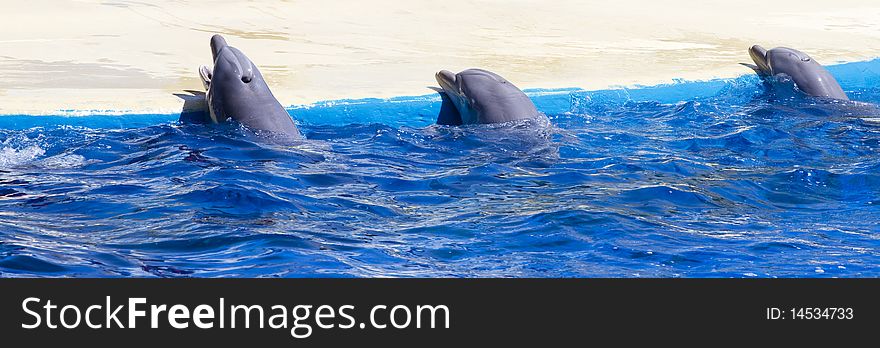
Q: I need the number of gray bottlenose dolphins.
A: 3